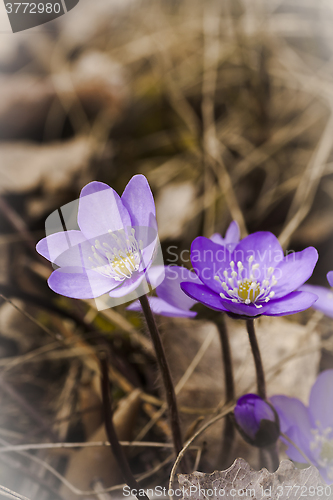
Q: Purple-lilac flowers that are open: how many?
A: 5